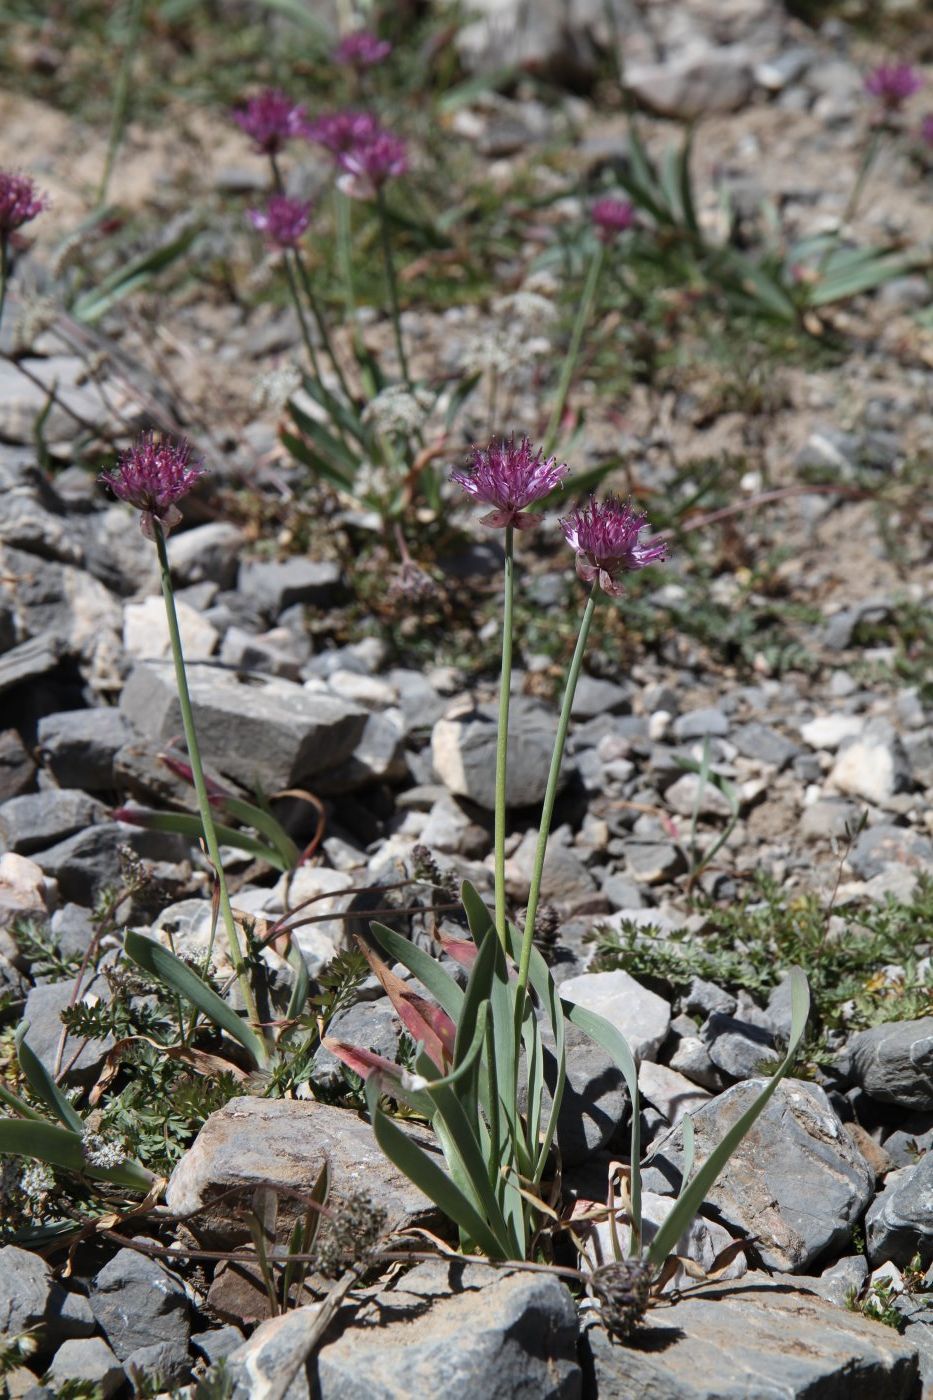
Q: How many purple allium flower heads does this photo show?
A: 12